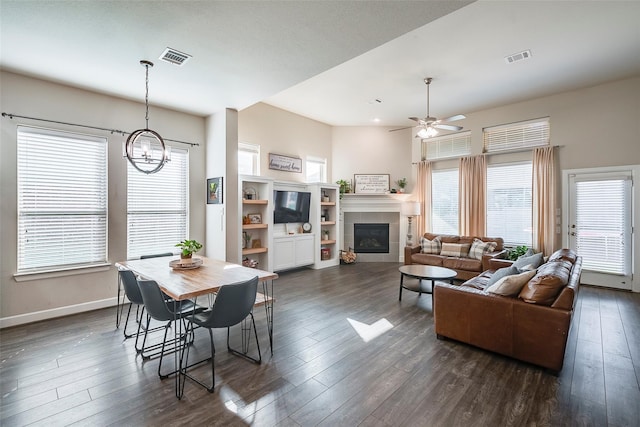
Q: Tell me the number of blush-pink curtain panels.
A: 3